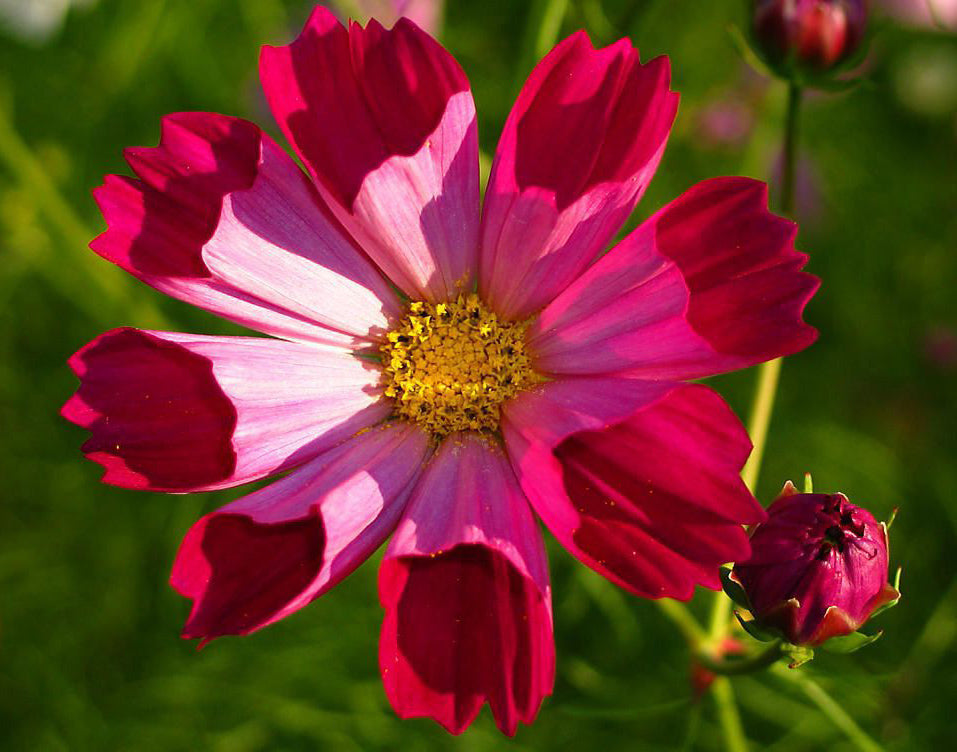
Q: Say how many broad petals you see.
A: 8